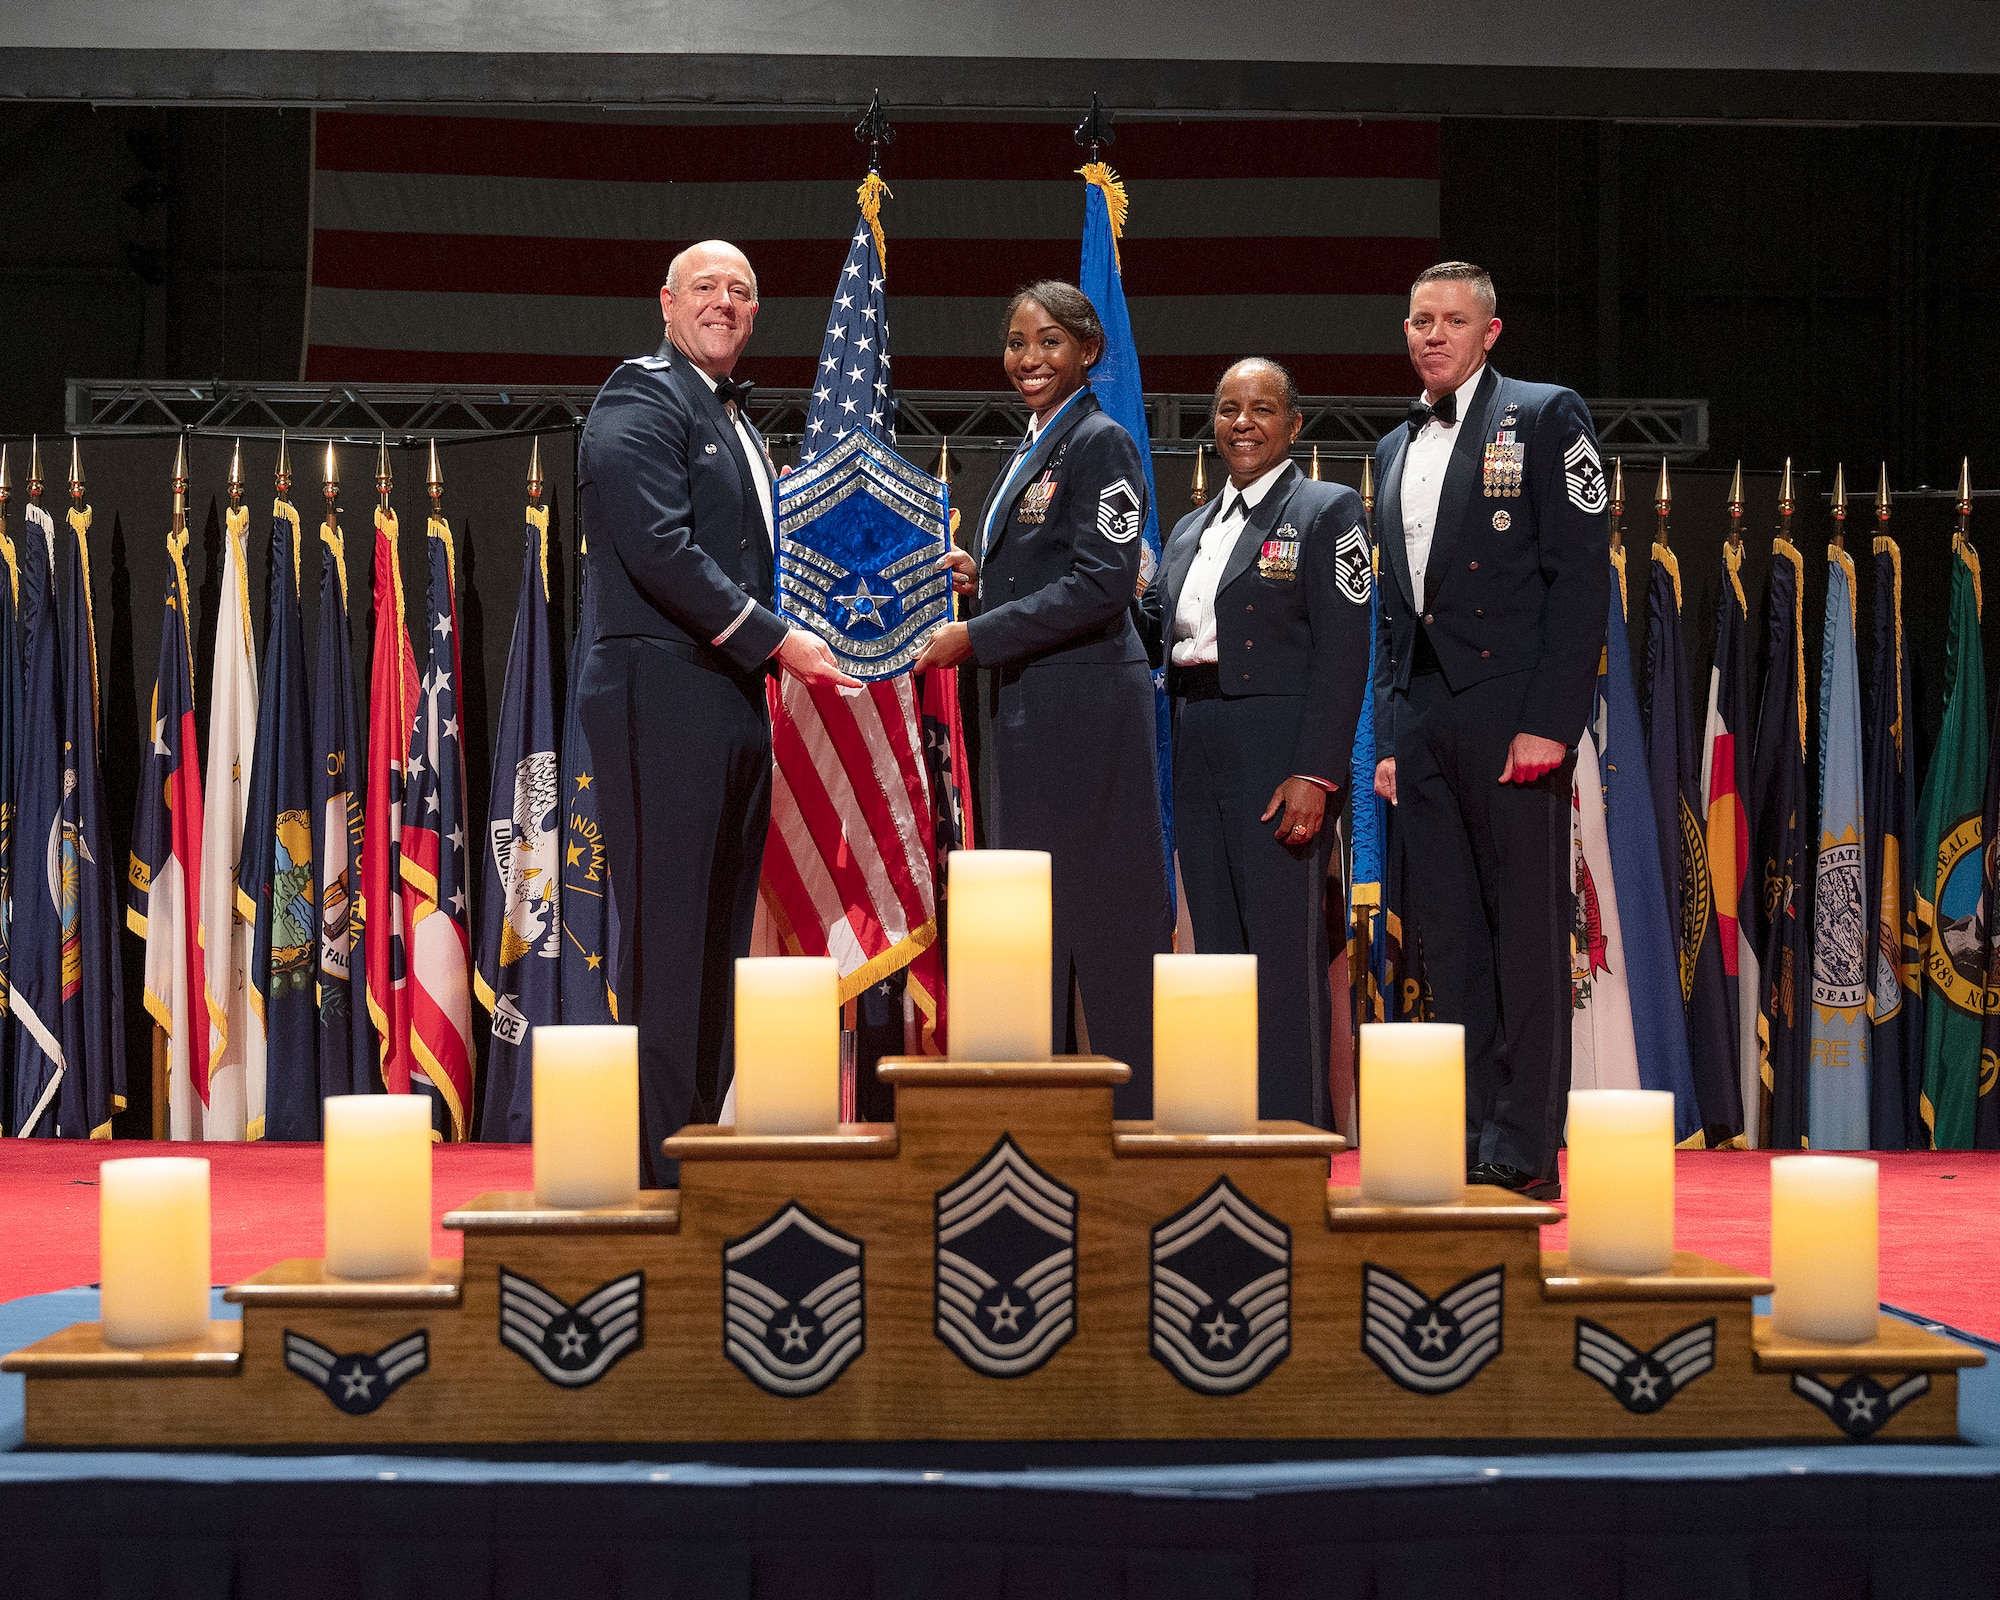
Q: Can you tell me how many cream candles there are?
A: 9